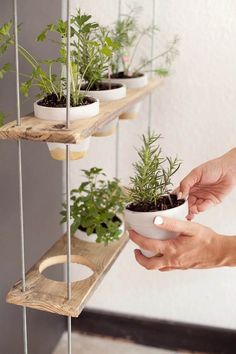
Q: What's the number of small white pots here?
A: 5